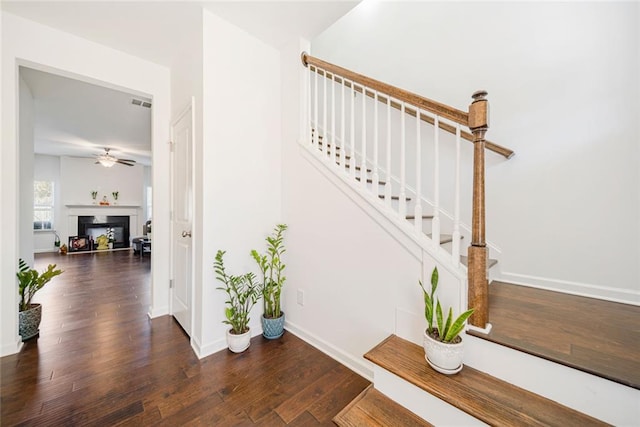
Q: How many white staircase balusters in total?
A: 13